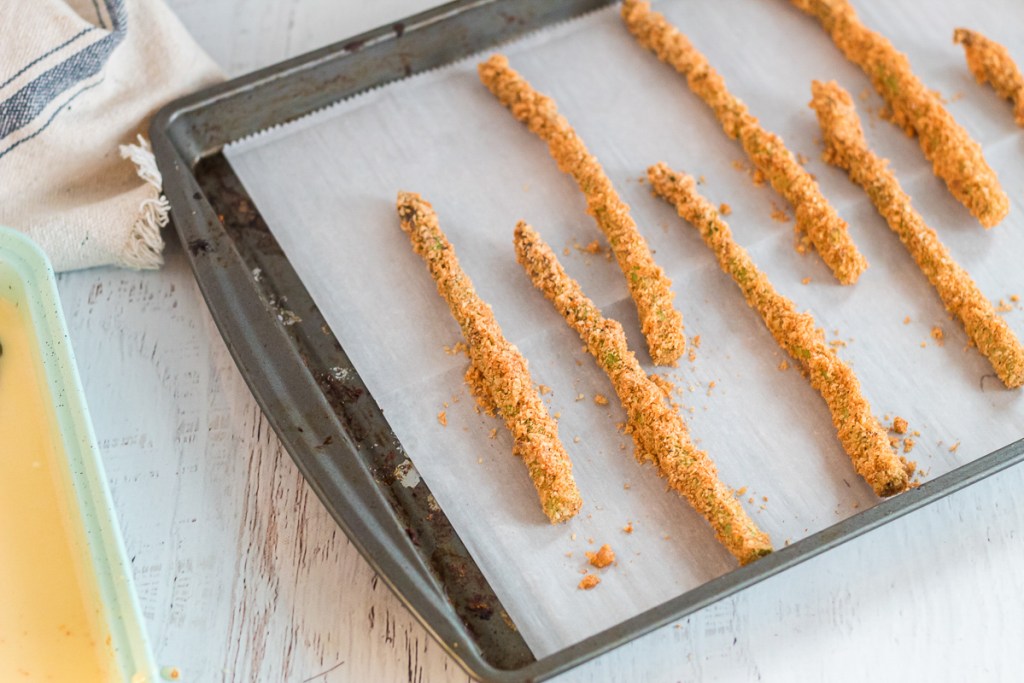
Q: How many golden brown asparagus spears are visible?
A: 8